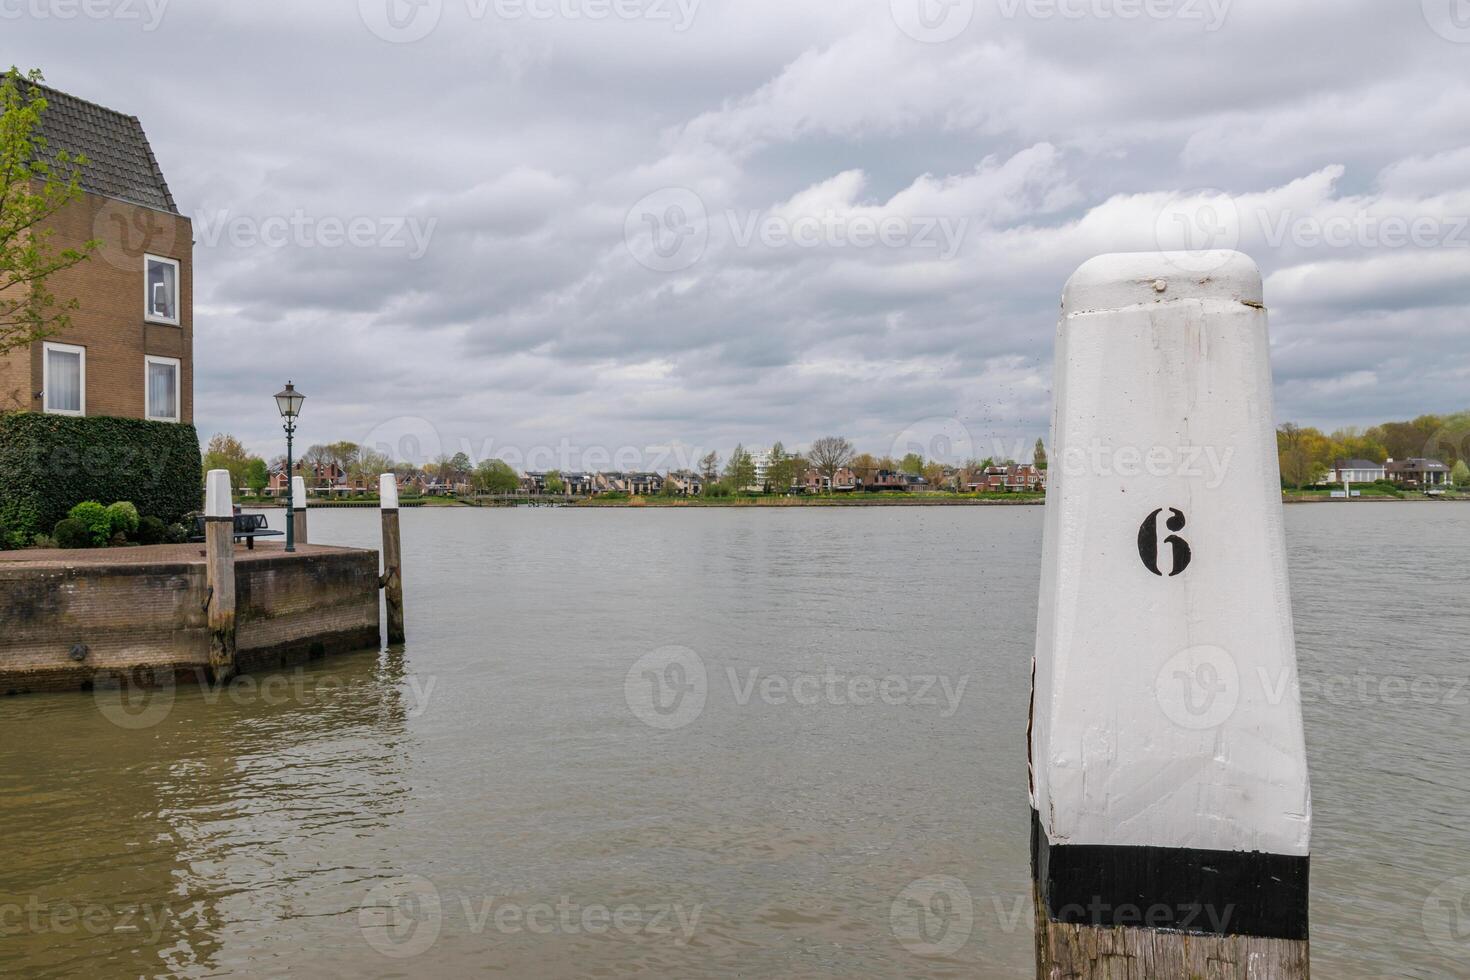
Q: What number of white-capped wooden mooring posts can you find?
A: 4